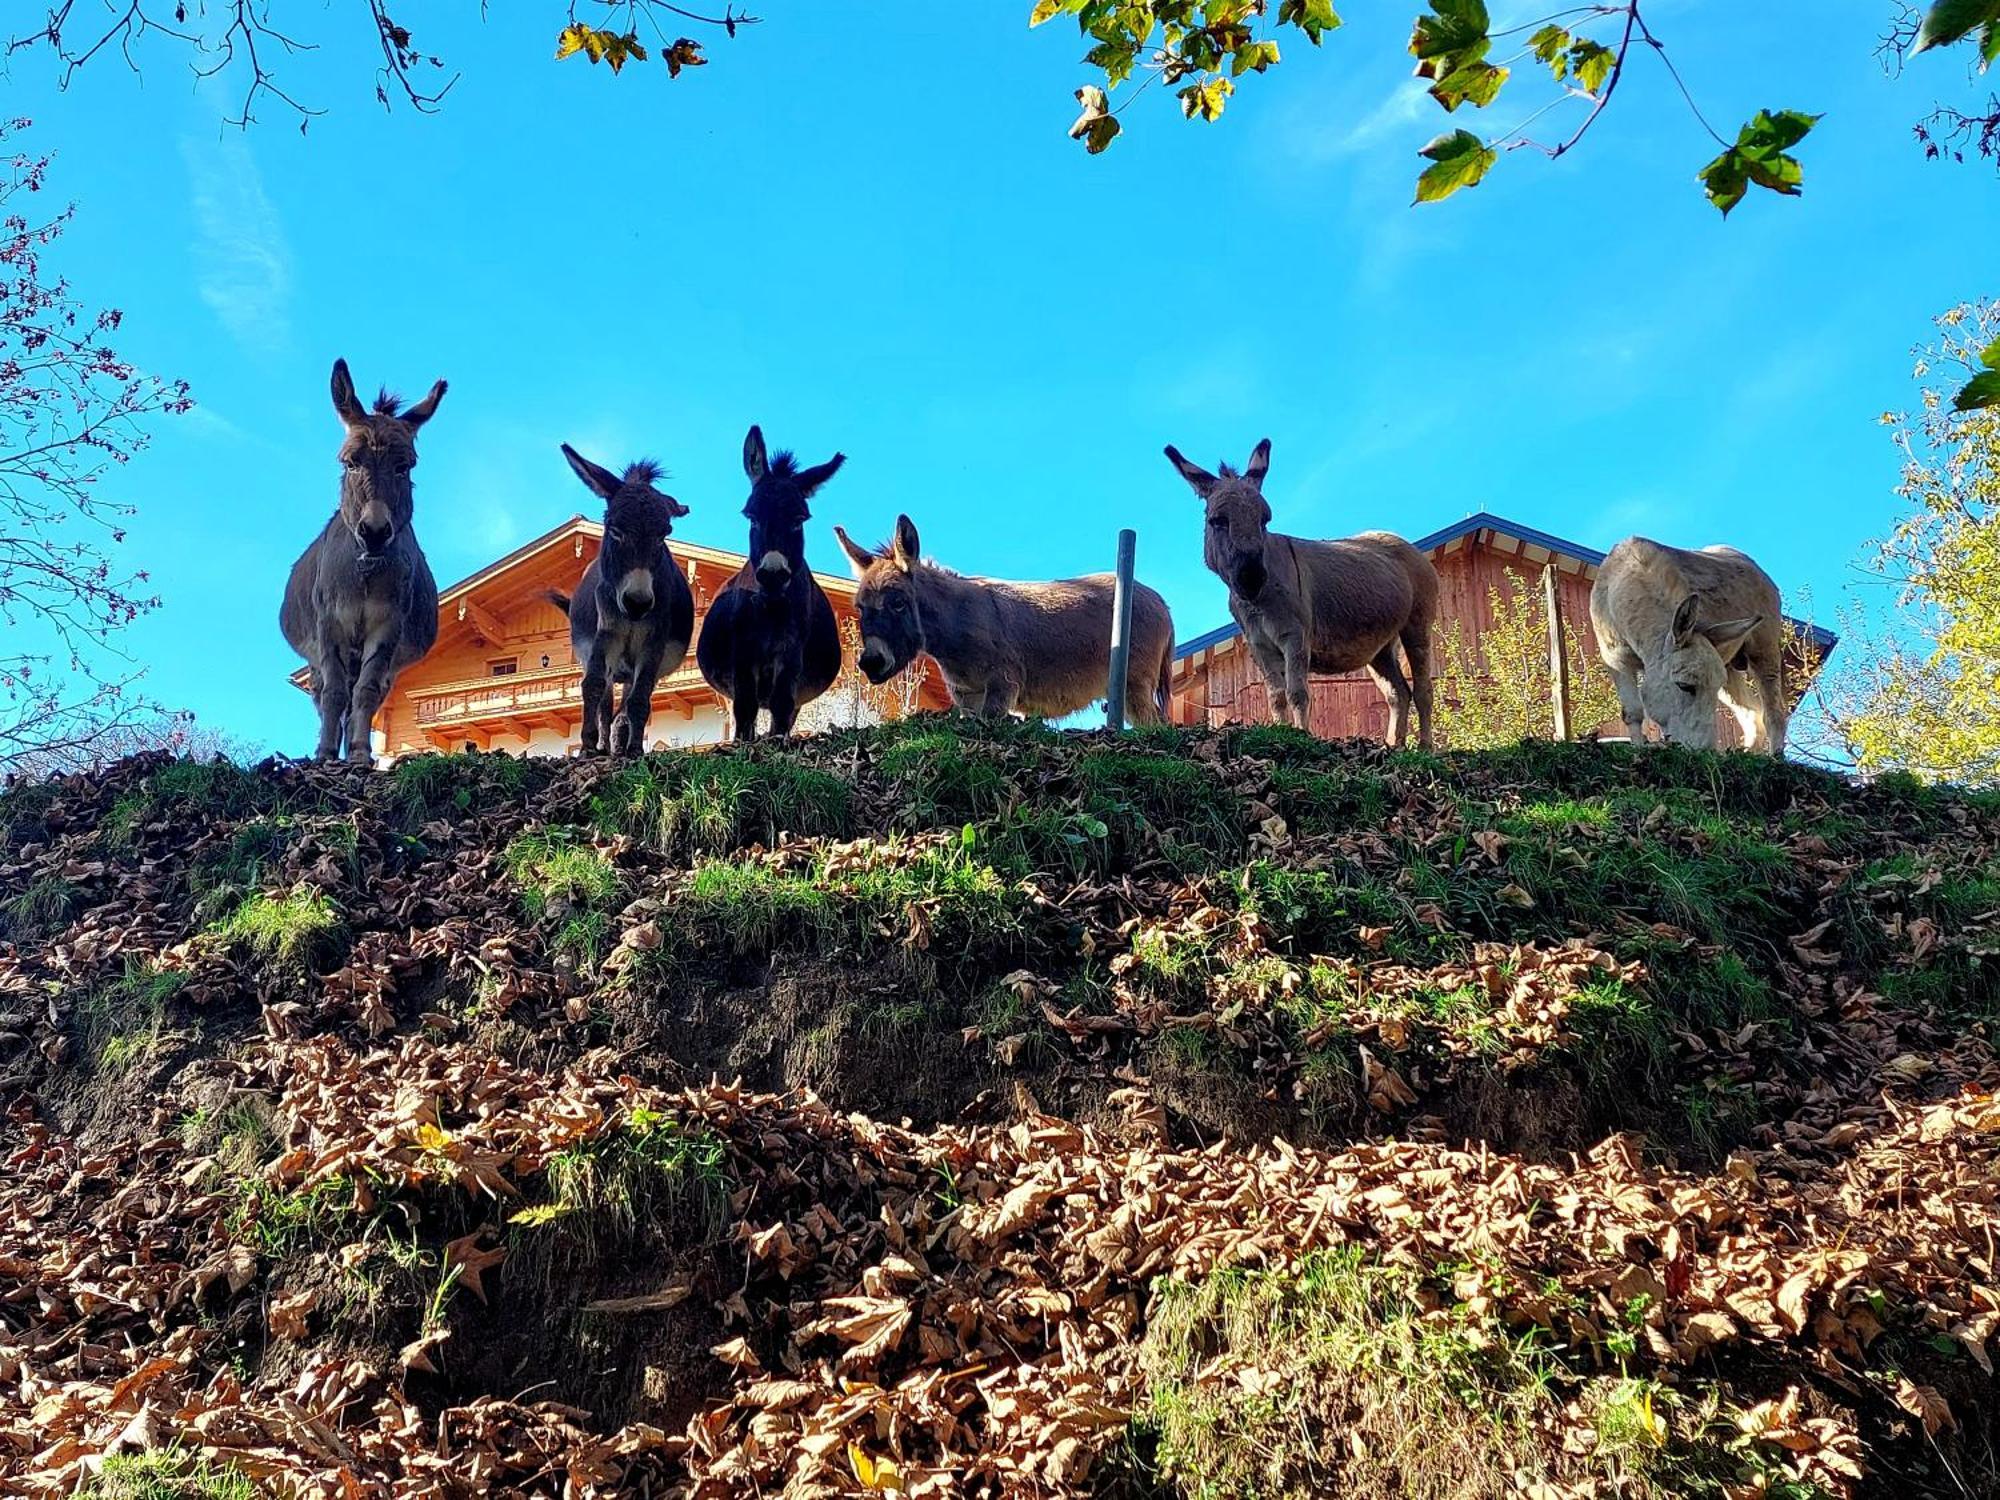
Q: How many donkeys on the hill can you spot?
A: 6